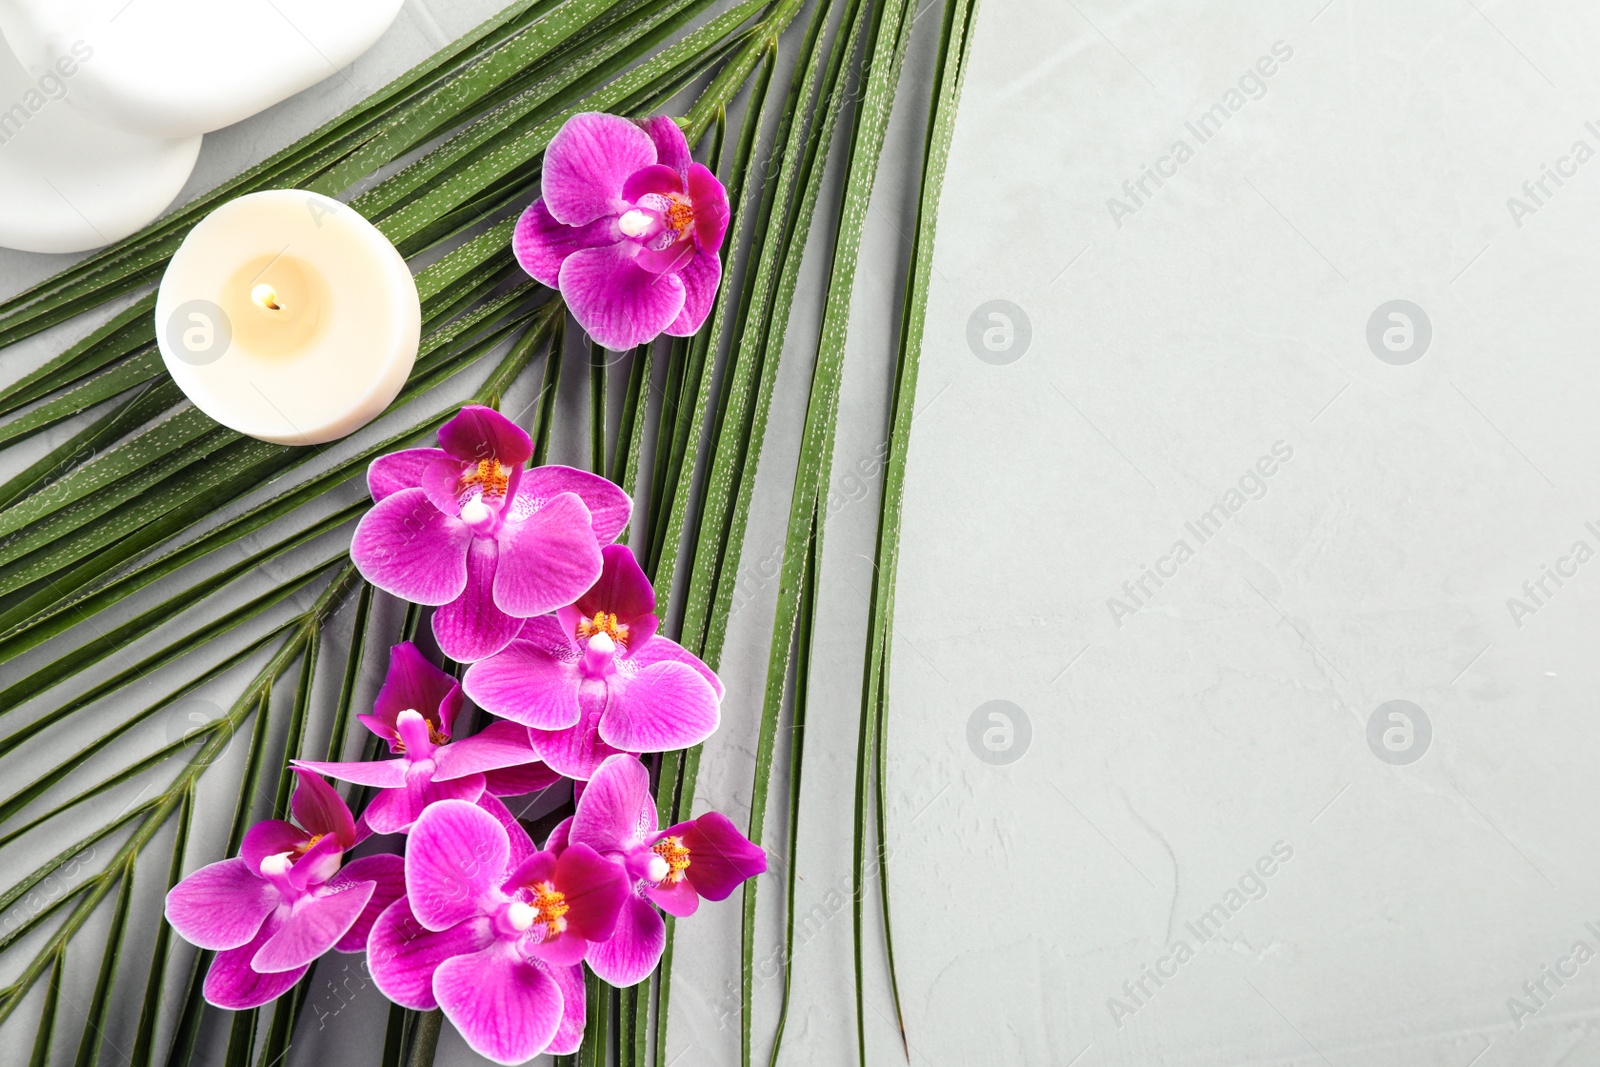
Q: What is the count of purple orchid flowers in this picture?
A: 7